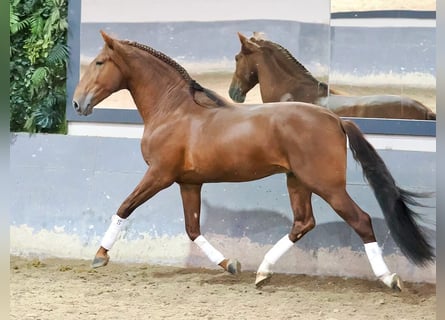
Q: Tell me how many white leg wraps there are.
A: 4